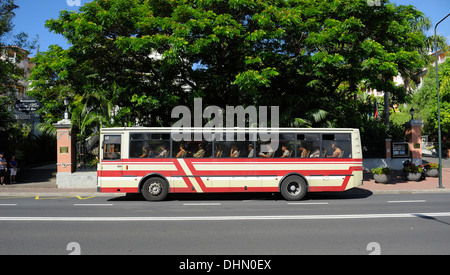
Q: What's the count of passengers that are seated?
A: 12